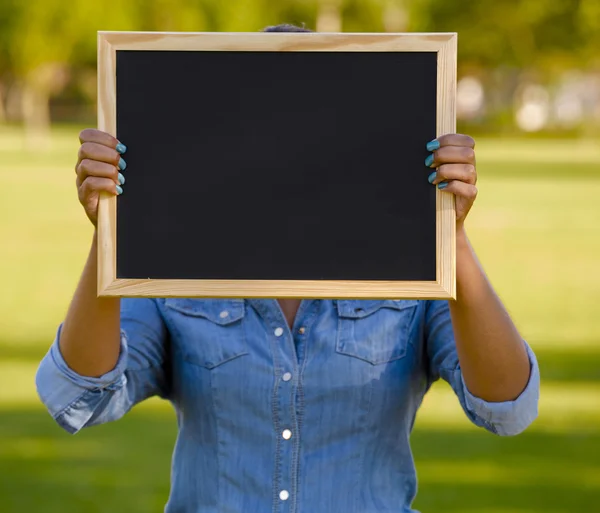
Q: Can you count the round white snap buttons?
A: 5